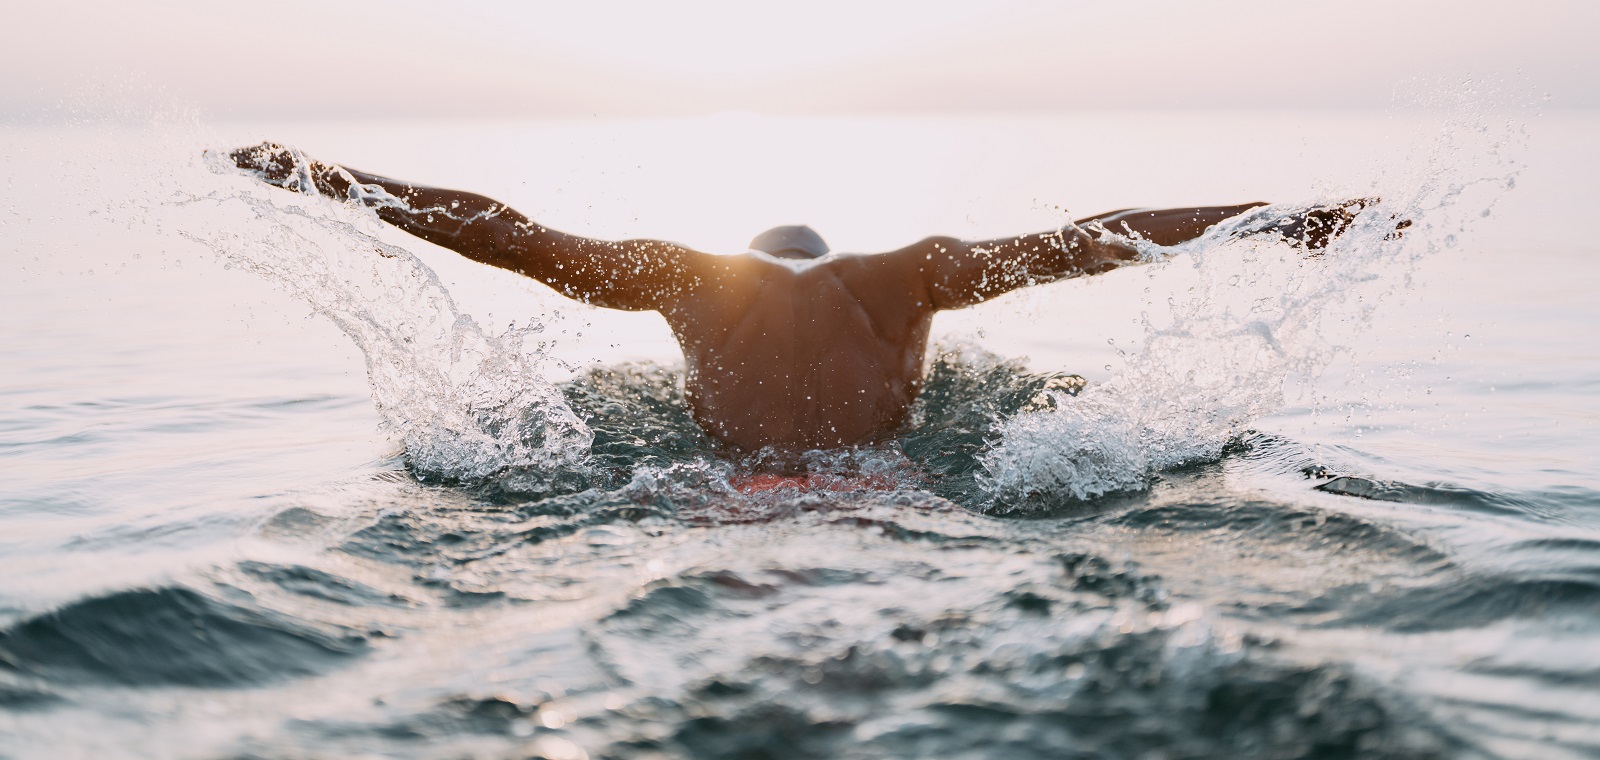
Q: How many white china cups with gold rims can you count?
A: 0